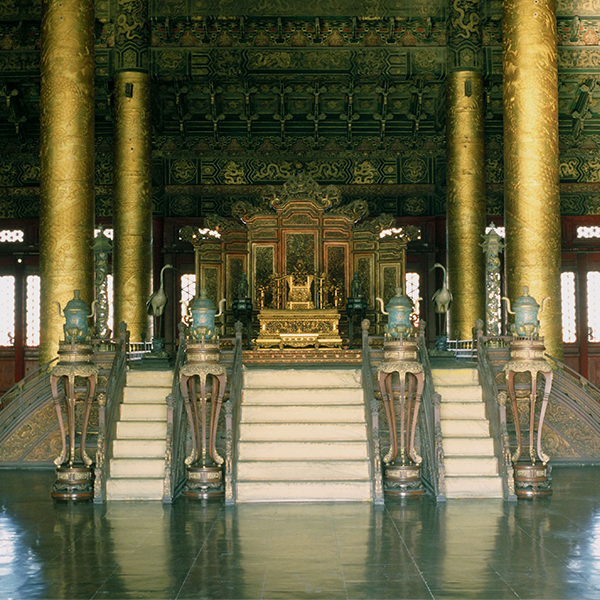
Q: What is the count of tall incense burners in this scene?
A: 4